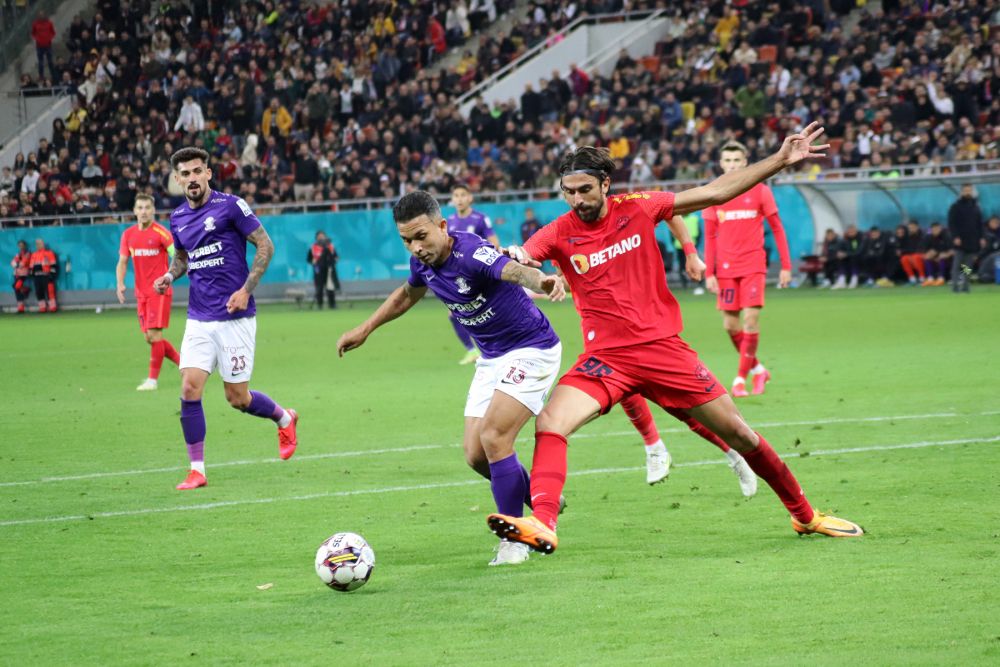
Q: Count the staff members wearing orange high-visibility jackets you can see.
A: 2